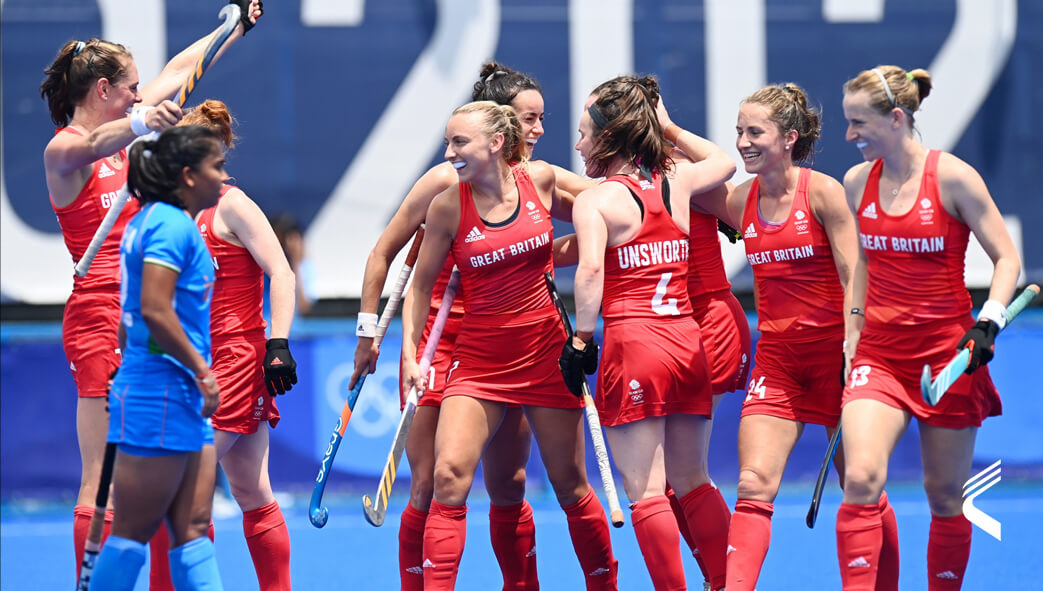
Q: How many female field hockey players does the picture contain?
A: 9